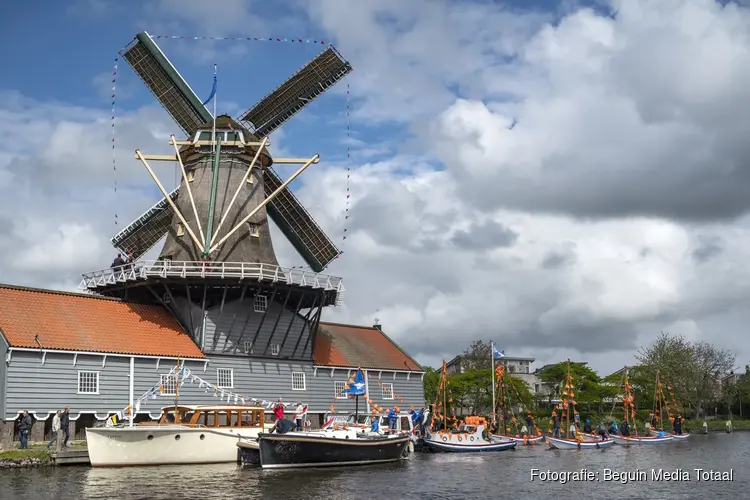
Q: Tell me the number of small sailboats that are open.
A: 4